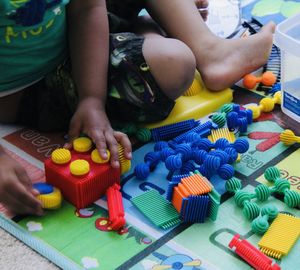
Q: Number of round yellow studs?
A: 4